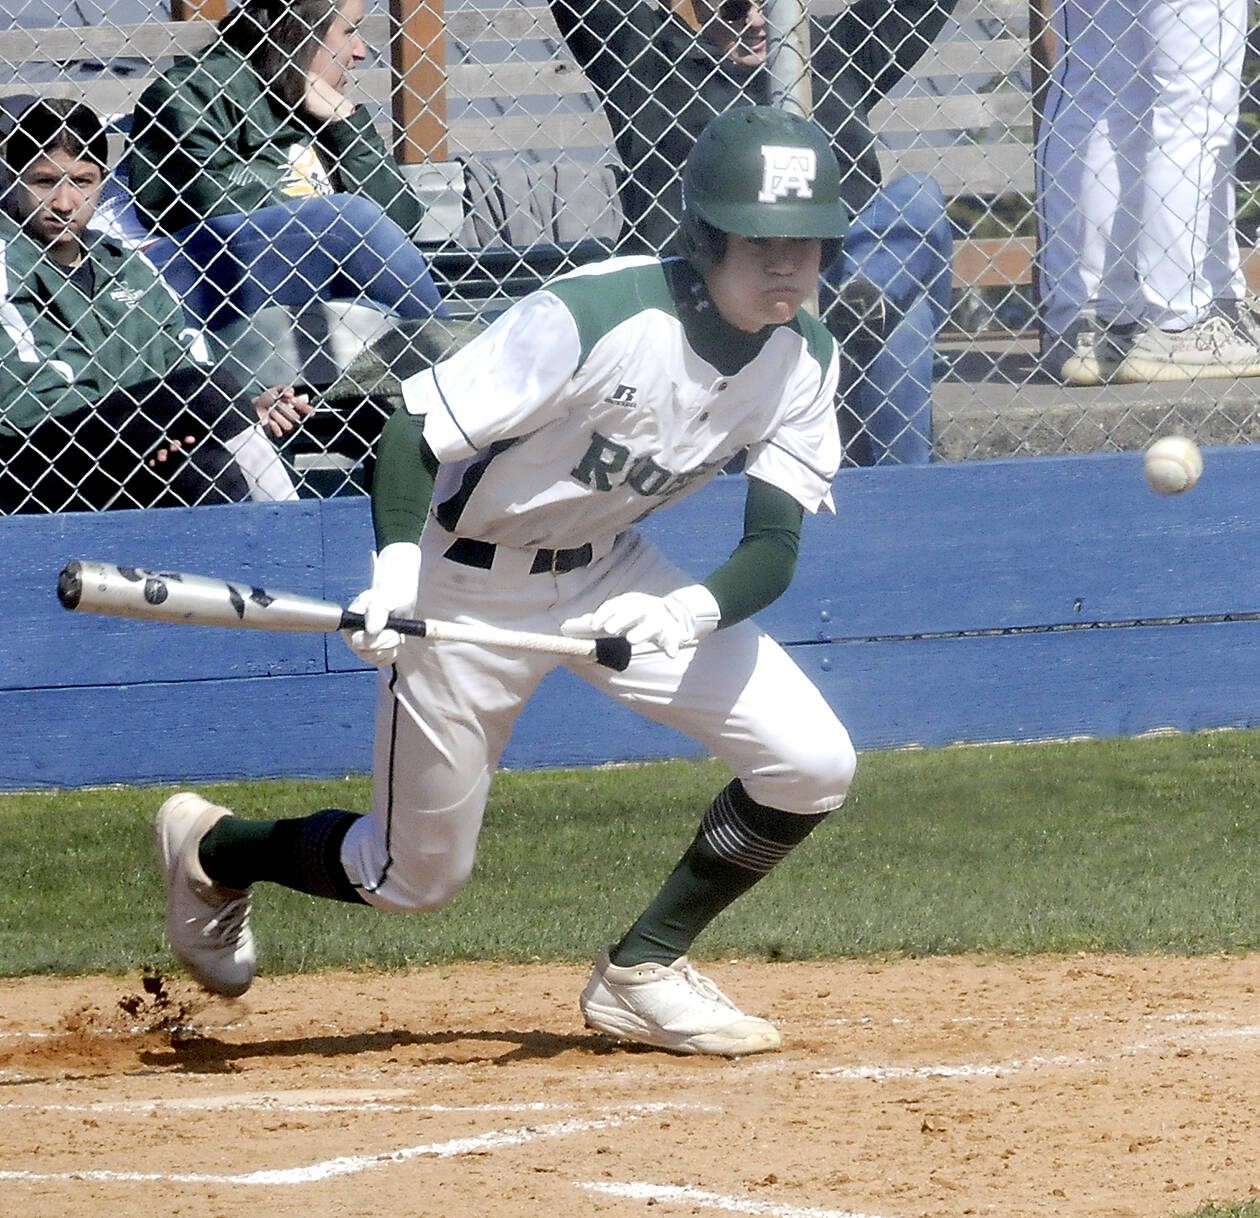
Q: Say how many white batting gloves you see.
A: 2